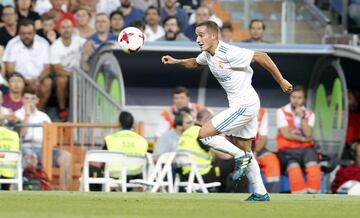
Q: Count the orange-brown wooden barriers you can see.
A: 1